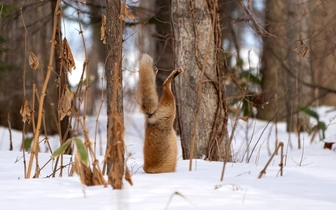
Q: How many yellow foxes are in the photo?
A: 1